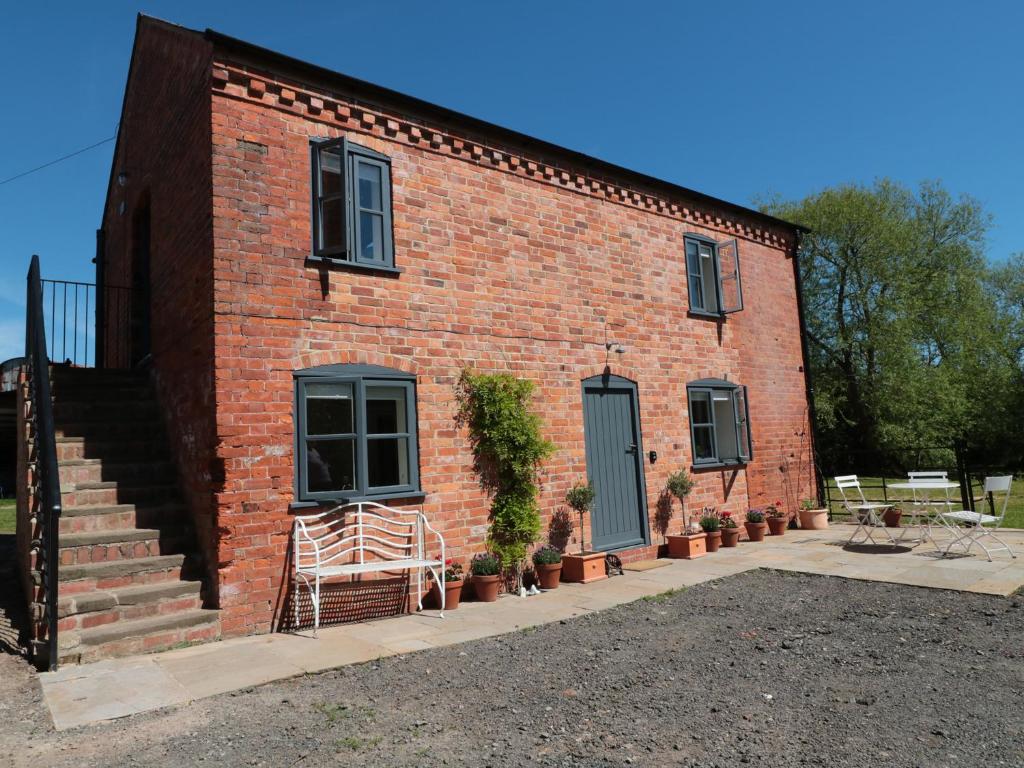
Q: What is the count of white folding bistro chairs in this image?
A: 3